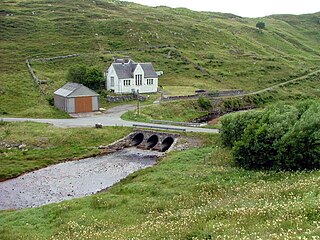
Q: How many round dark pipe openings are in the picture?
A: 3